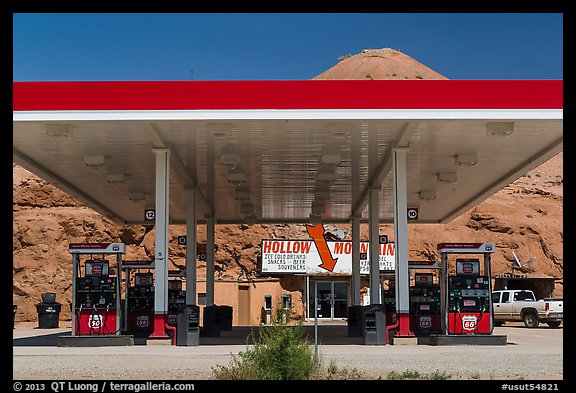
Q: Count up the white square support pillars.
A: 6